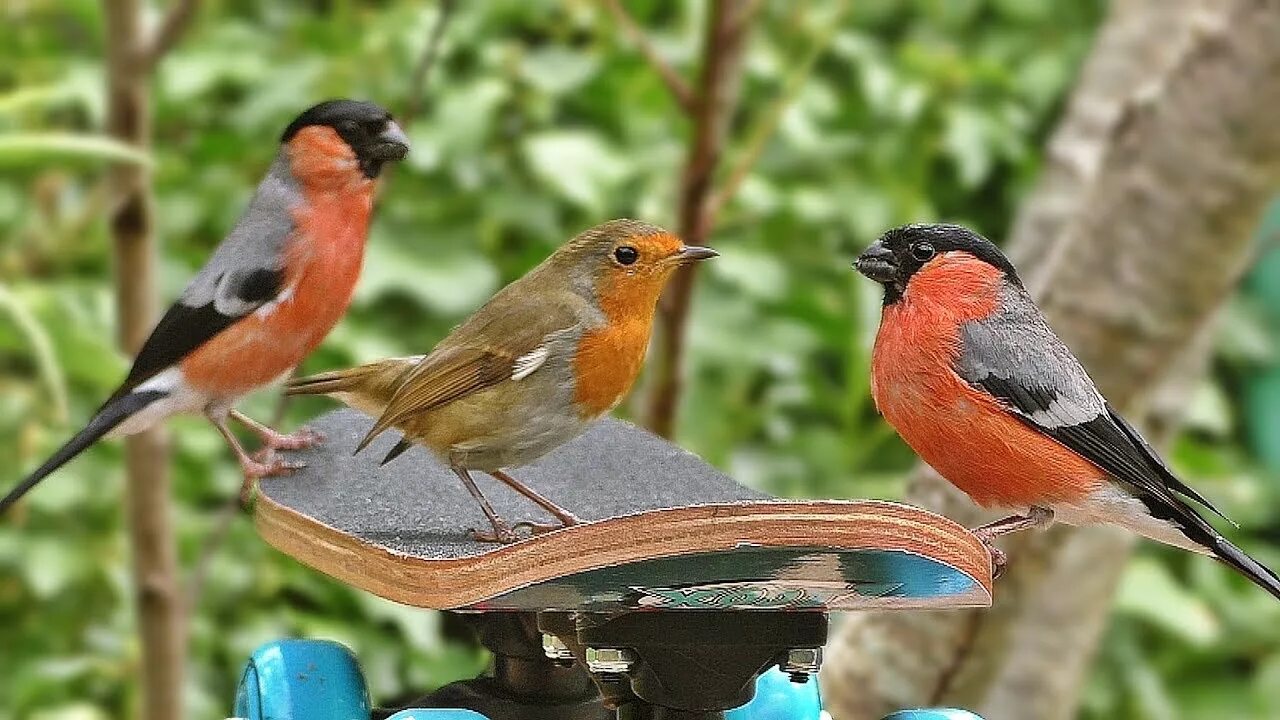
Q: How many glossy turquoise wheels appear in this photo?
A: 4